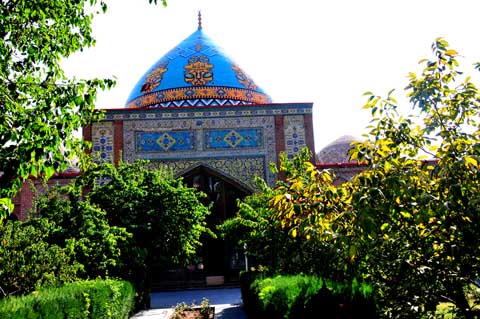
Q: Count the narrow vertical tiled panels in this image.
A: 2